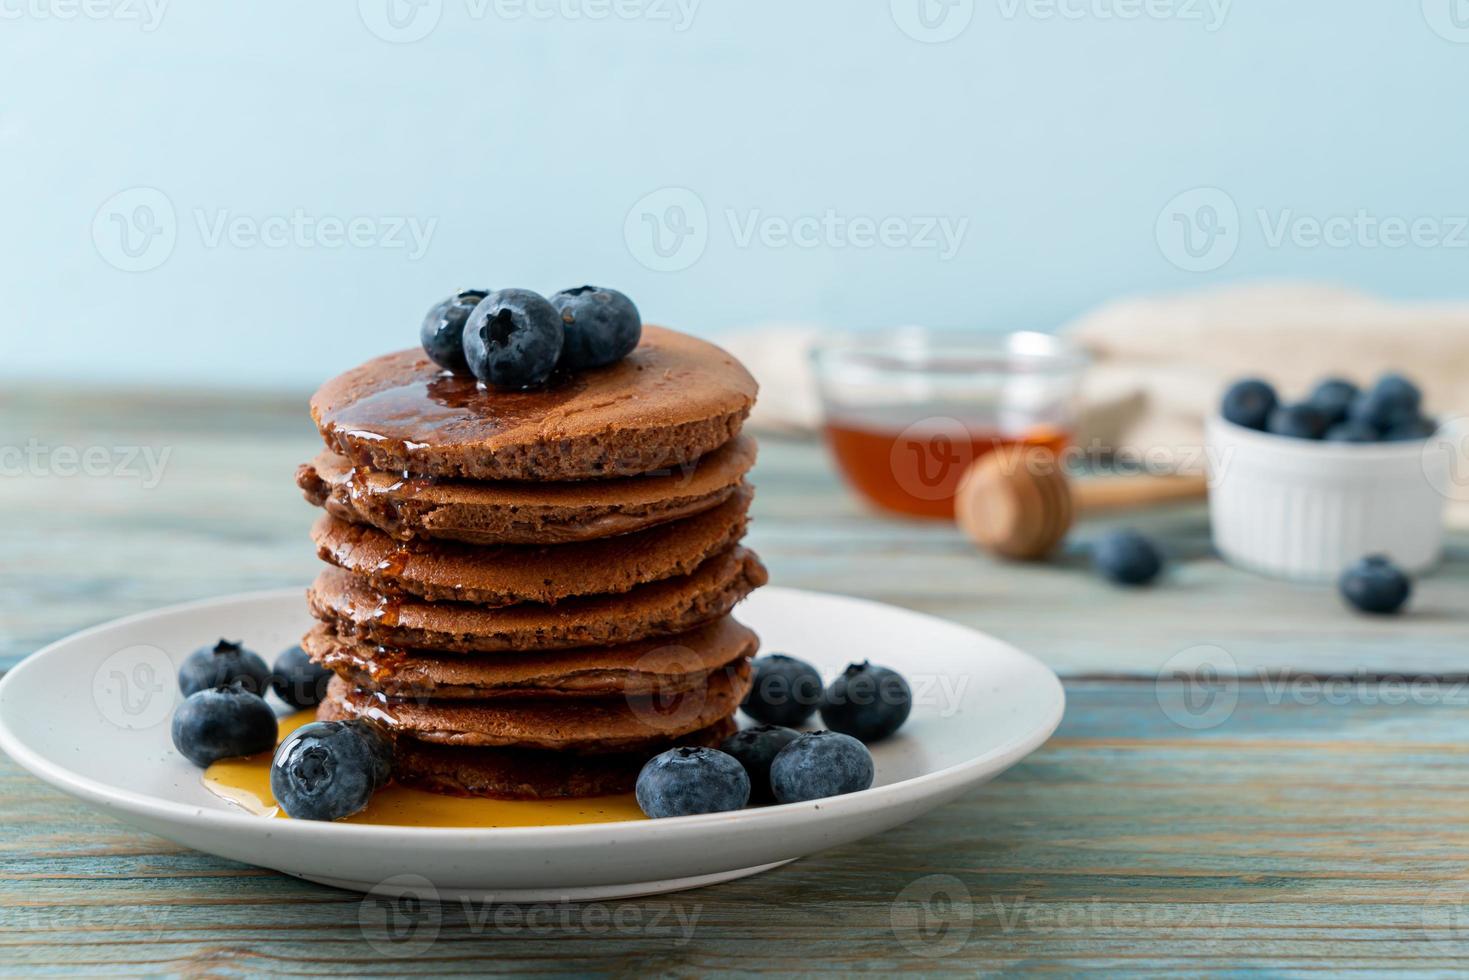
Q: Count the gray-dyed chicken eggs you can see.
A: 0